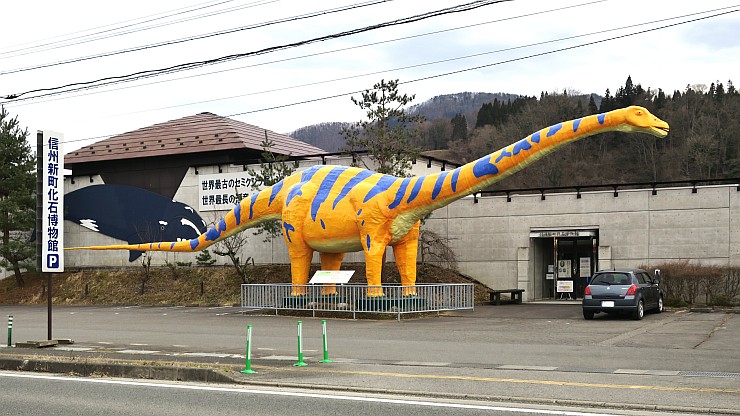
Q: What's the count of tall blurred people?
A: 0